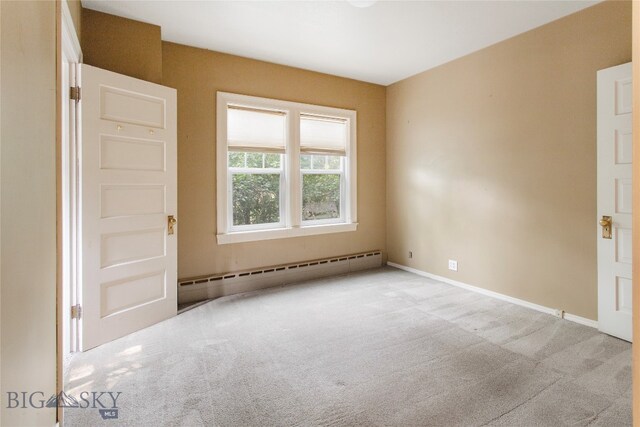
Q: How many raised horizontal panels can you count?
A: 10